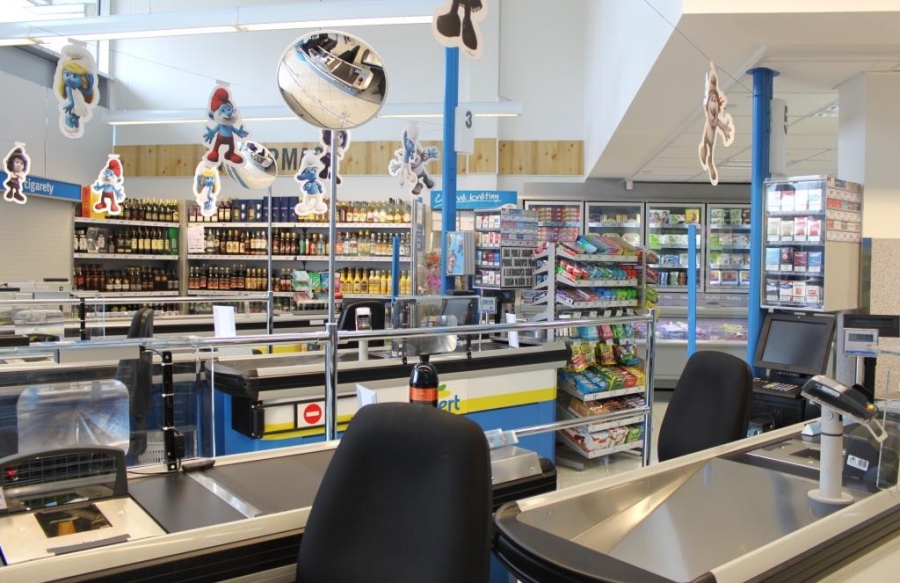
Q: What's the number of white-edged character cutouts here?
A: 11